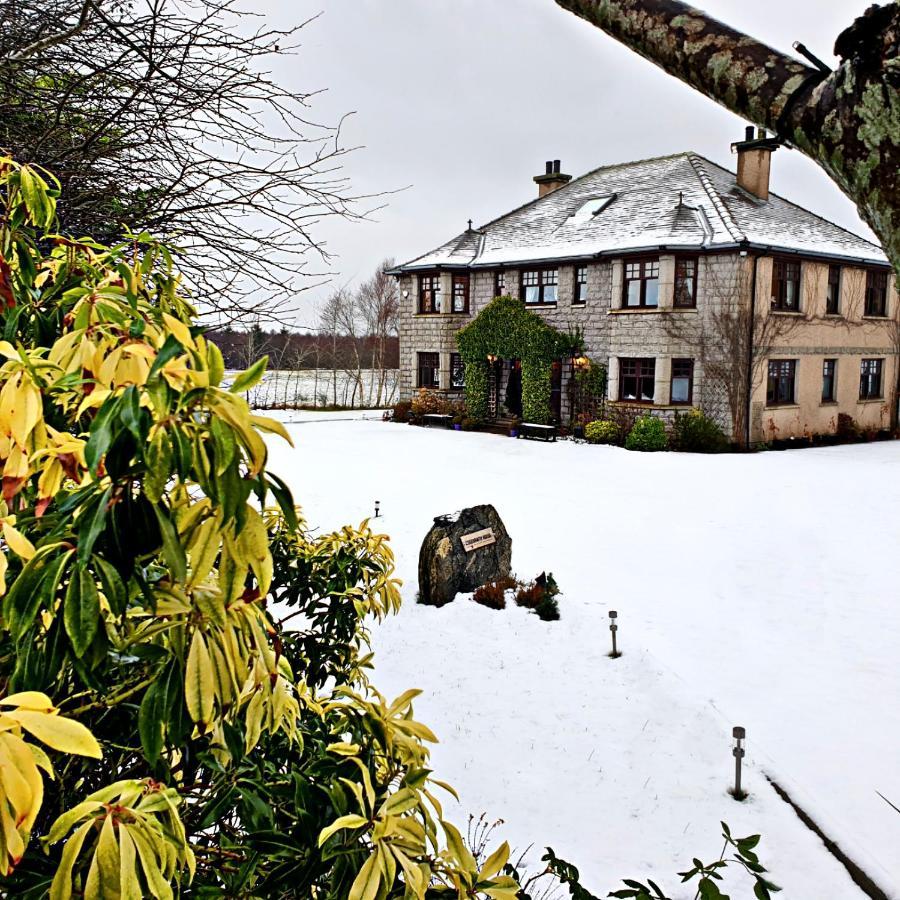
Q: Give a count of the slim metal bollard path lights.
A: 3